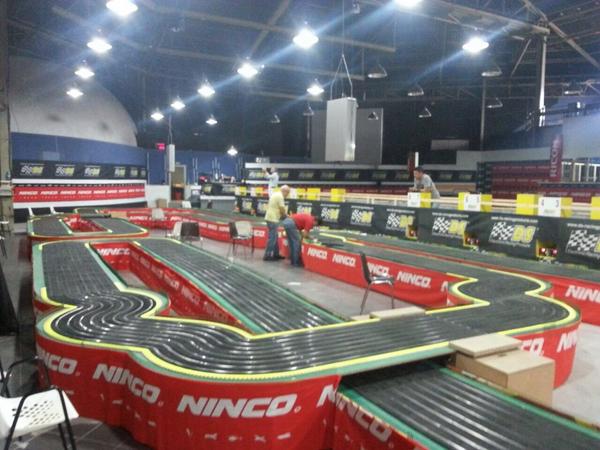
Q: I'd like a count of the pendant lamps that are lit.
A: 14